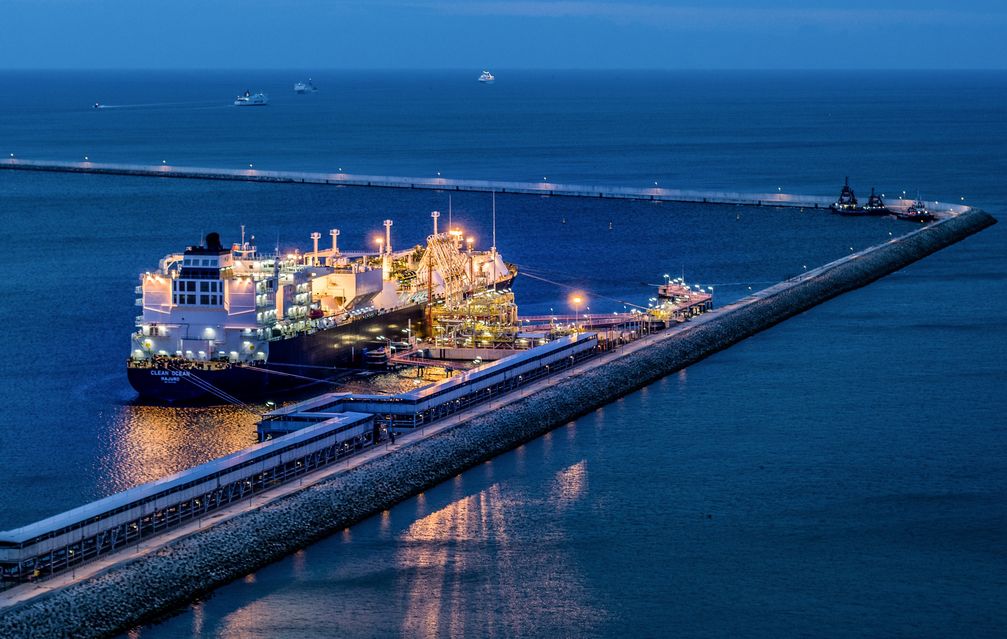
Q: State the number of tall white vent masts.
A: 4